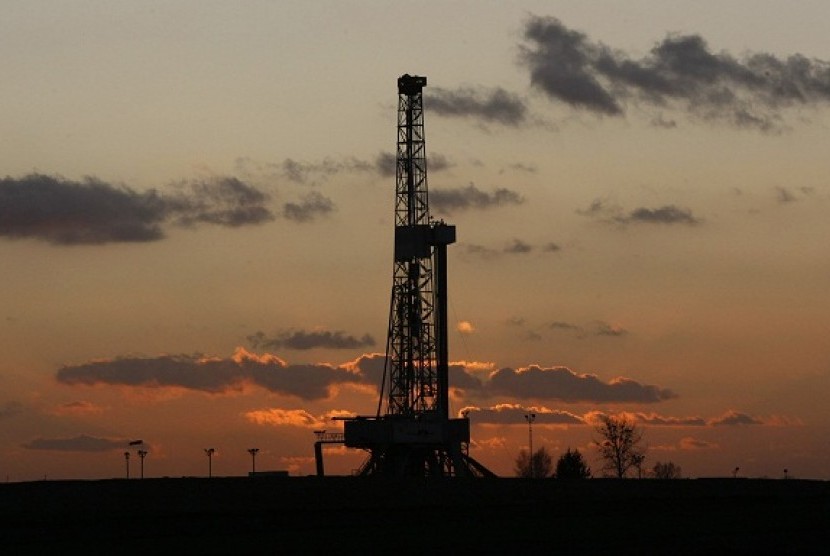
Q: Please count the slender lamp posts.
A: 5